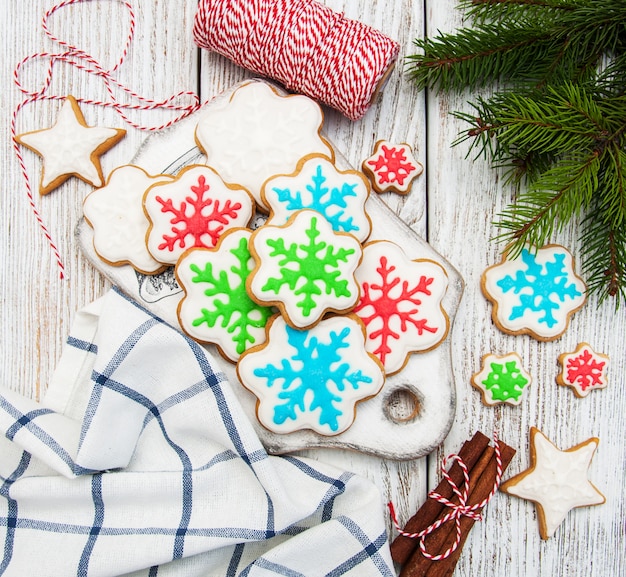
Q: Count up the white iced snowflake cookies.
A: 2